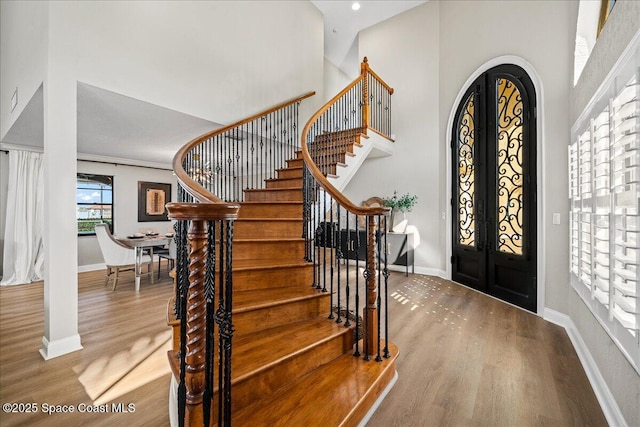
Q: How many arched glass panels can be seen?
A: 2